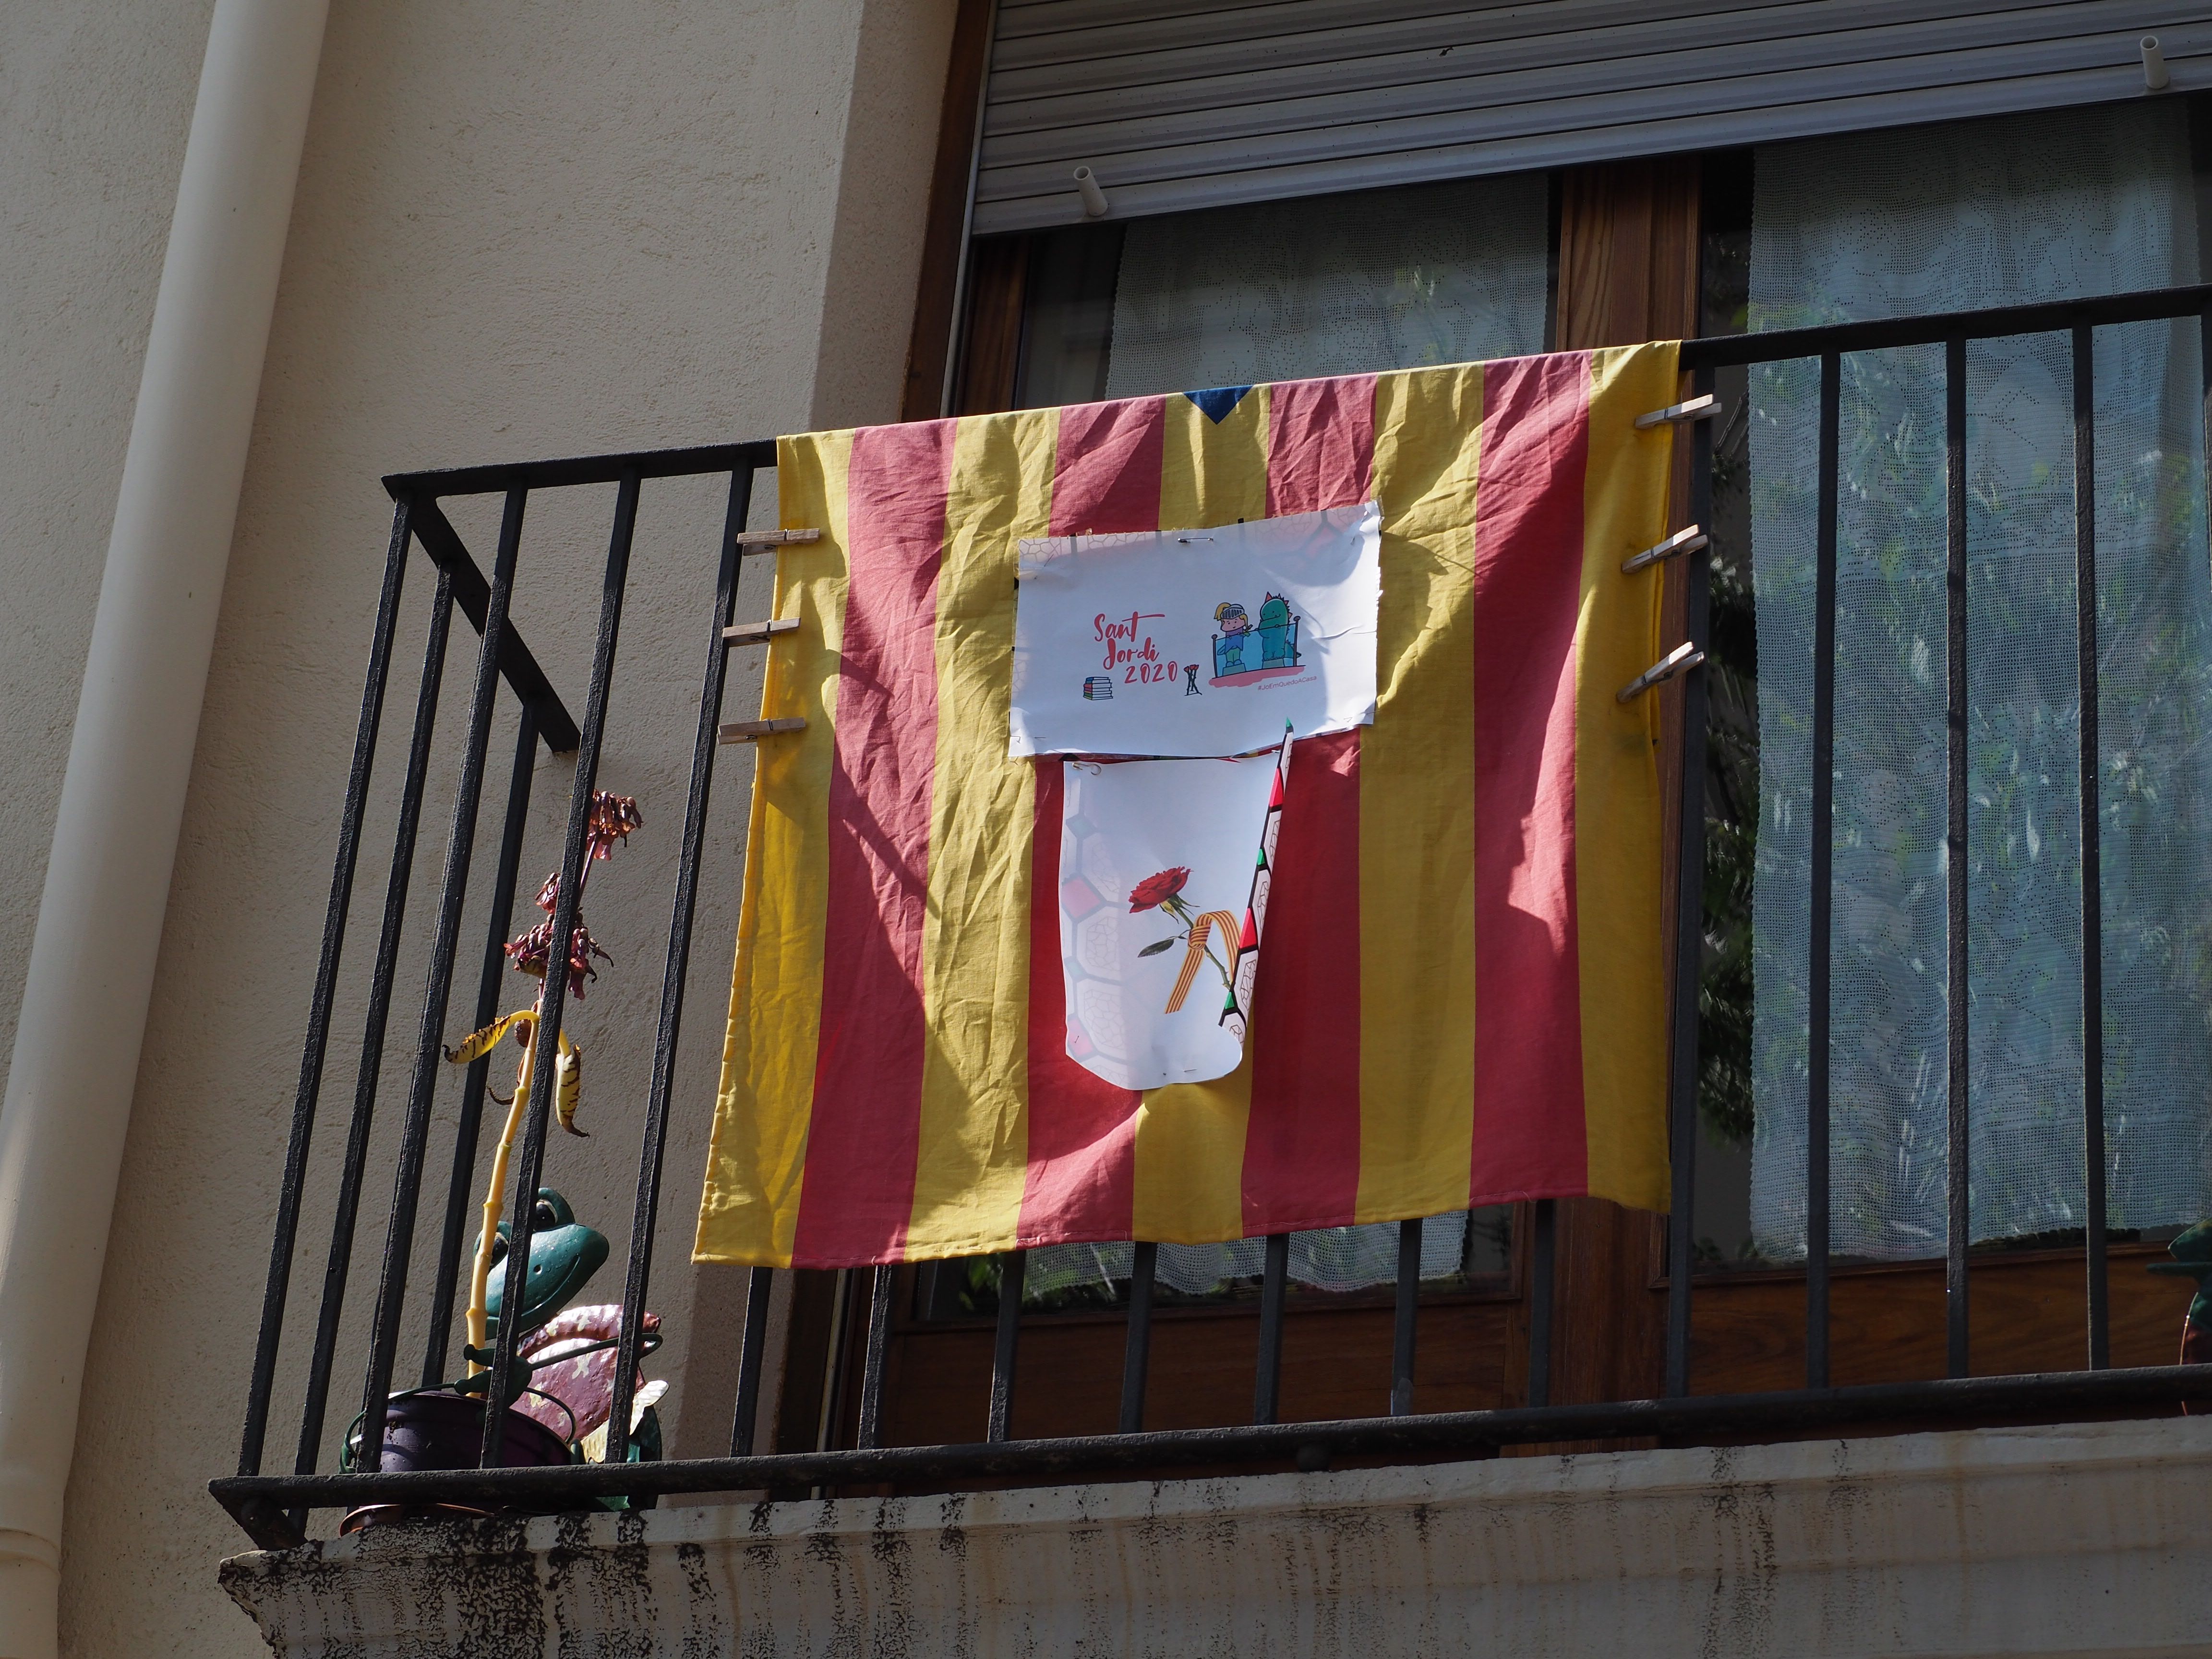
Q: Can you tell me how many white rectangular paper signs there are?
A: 2